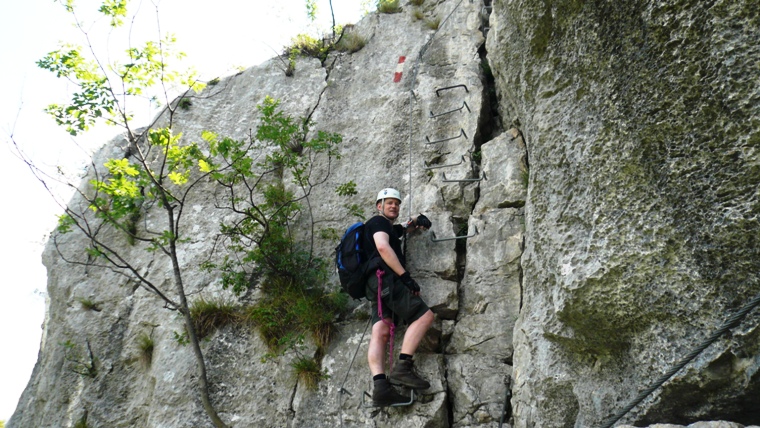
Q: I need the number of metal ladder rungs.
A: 7